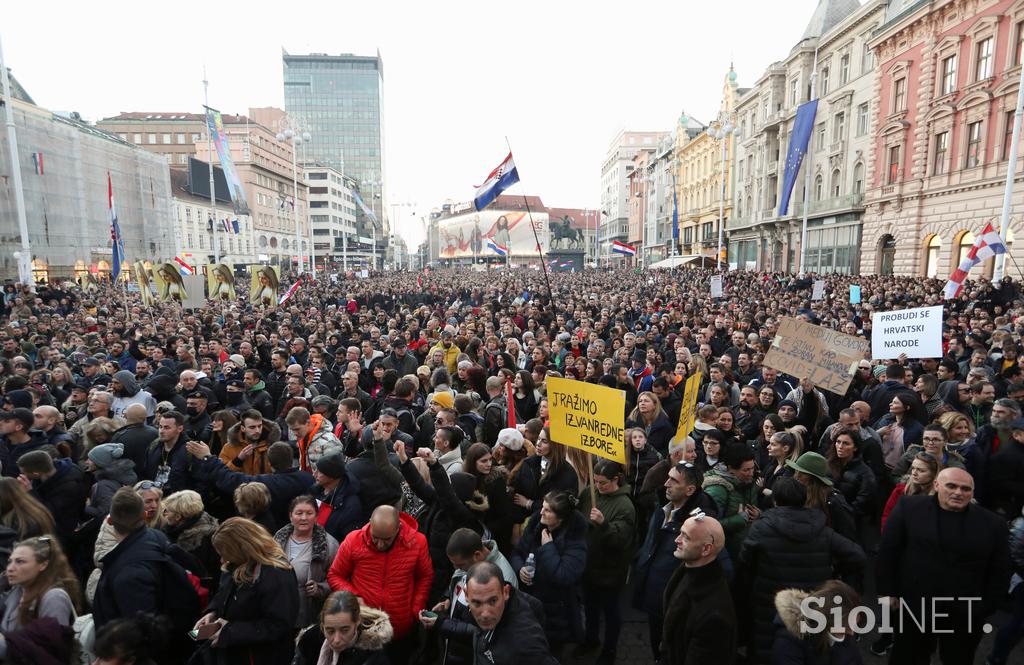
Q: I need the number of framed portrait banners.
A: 5